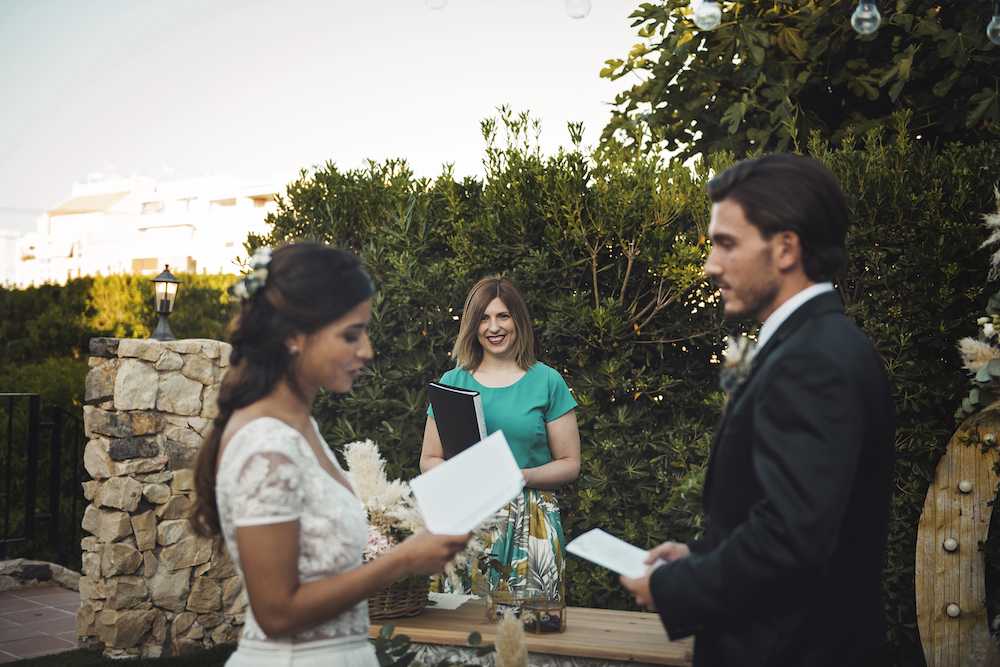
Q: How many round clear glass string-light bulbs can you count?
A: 5